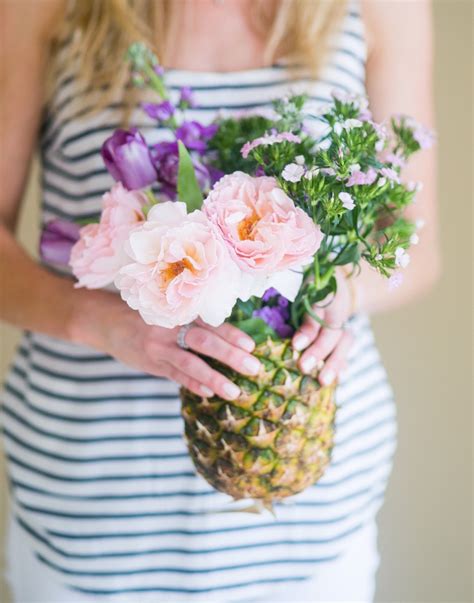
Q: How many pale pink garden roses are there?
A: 3